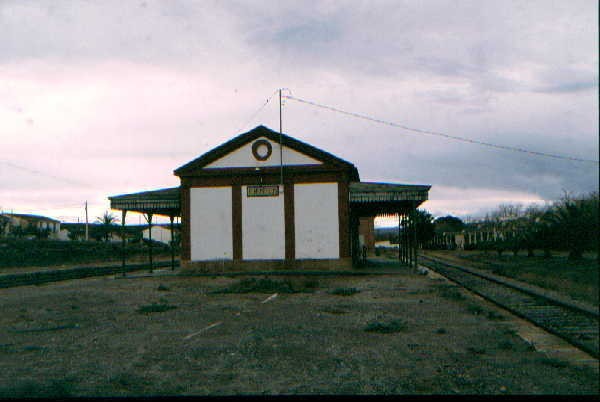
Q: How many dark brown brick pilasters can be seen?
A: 4